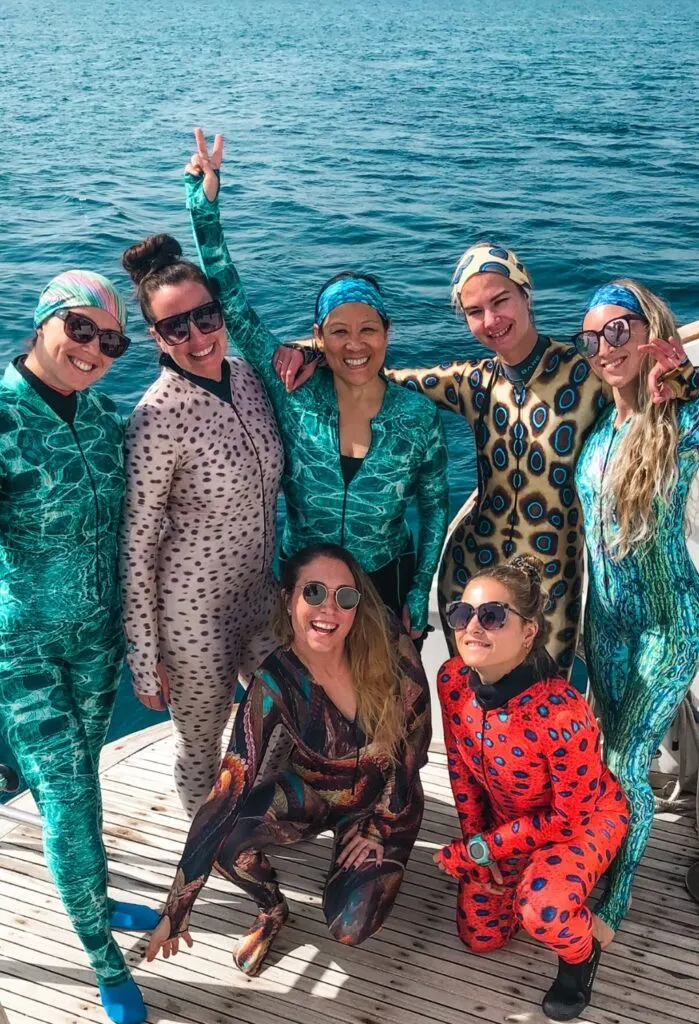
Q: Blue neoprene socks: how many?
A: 2